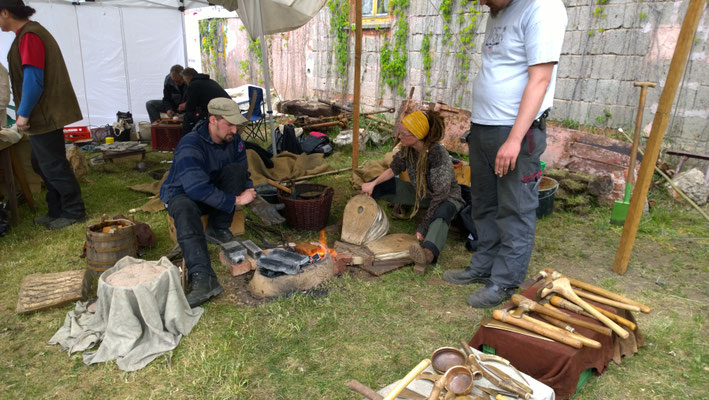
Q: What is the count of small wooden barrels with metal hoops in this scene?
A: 1